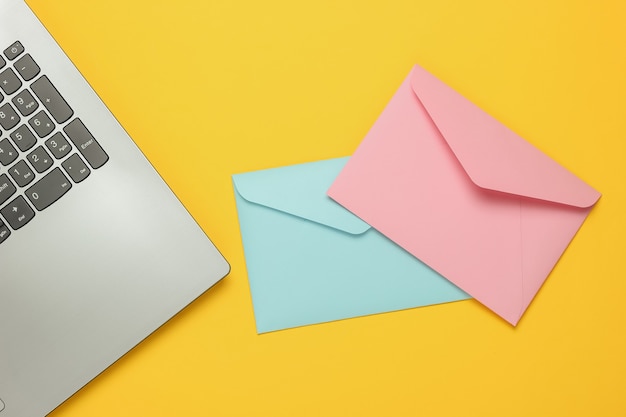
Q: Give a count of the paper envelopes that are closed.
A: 2